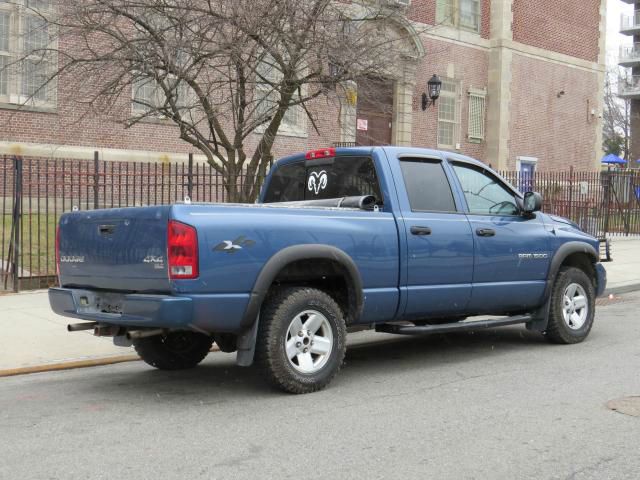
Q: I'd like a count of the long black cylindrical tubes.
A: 1